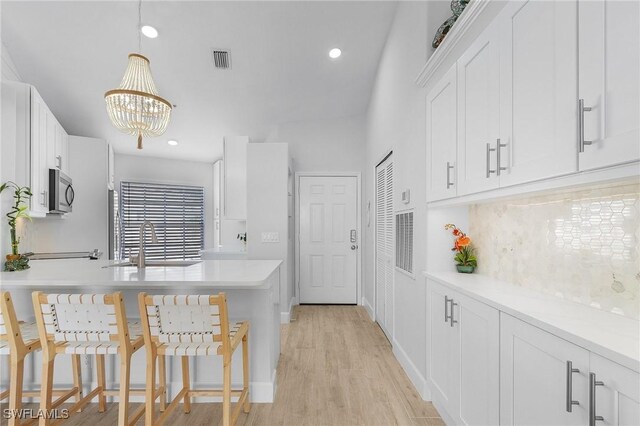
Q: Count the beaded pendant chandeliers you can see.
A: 1